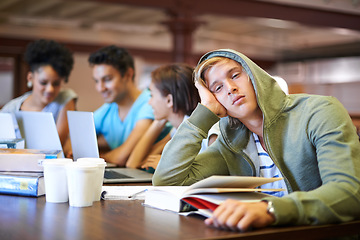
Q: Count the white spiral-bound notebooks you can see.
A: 1